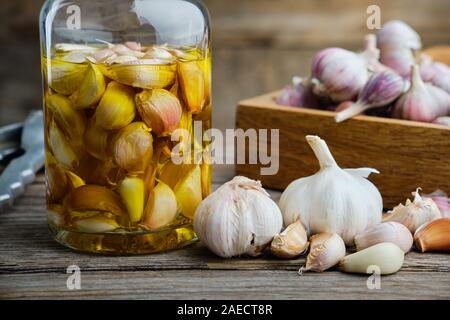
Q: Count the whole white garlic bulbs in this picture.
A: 2